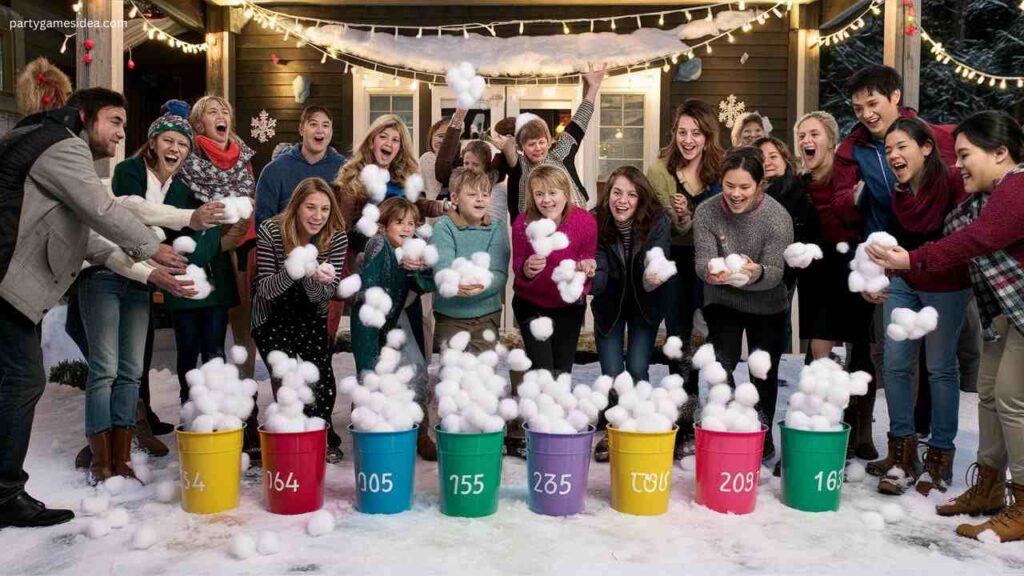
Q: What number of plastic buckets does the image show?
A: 8